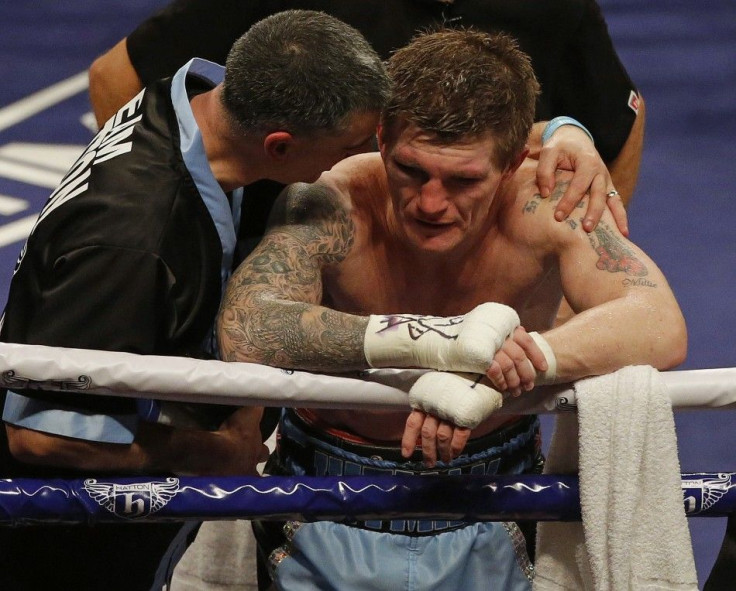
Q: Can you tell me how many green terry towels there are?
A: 0